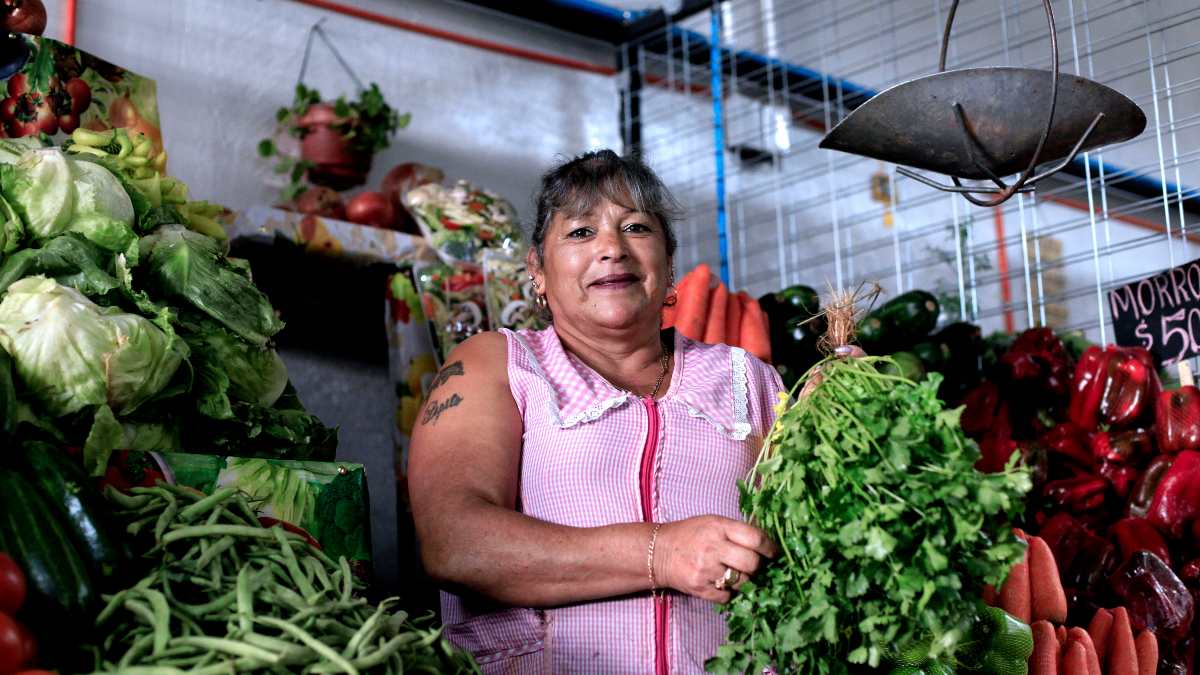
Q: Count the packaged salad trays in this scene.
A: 3